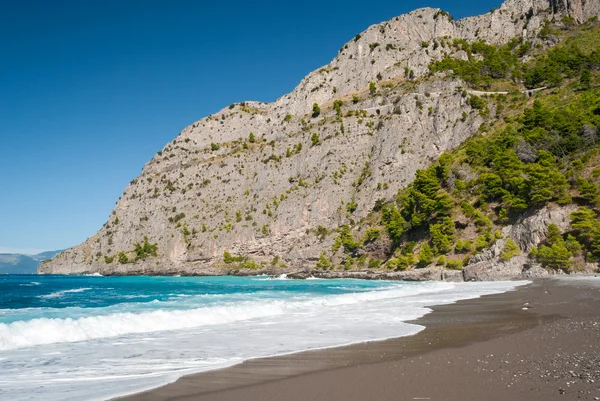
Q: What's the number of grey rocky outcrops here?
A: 1